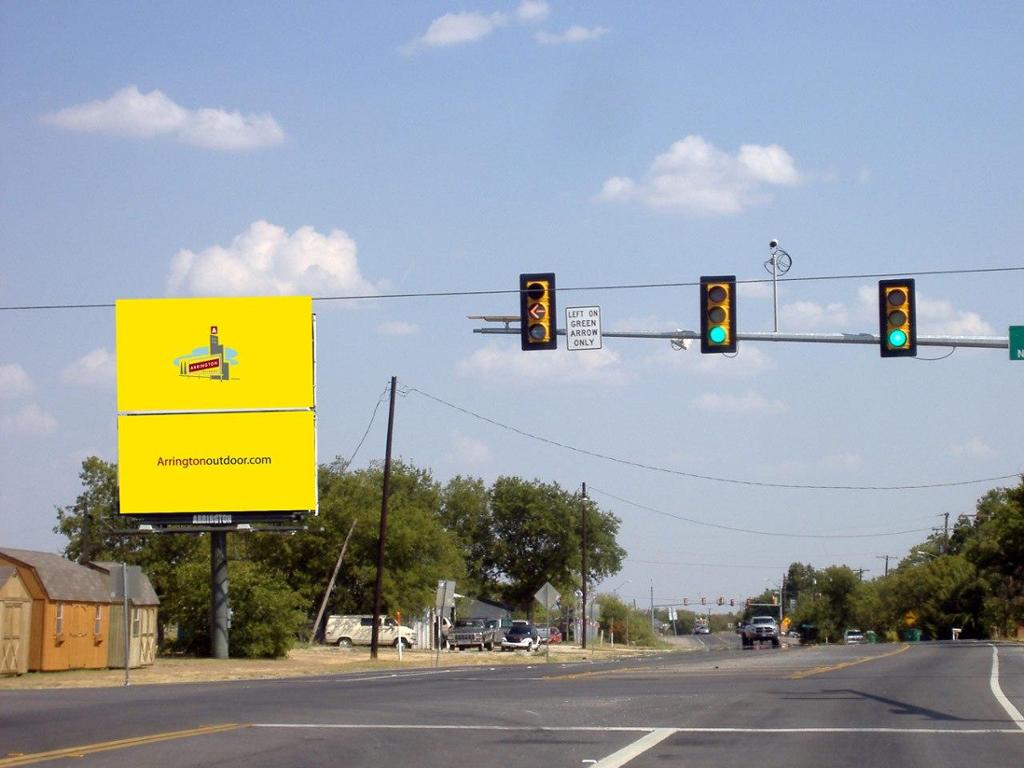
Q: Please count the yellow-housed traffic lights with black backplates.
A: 3